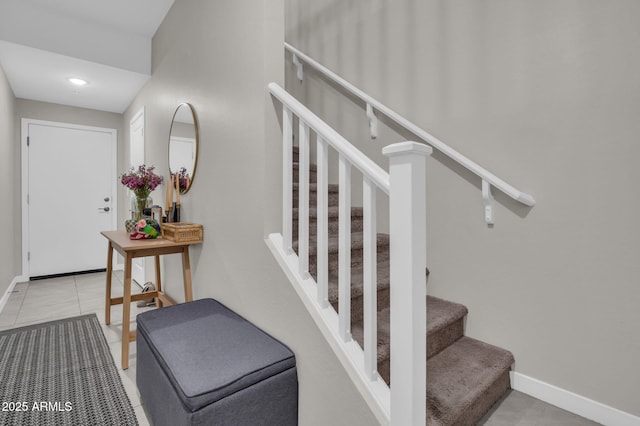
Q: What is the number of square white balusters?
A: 5